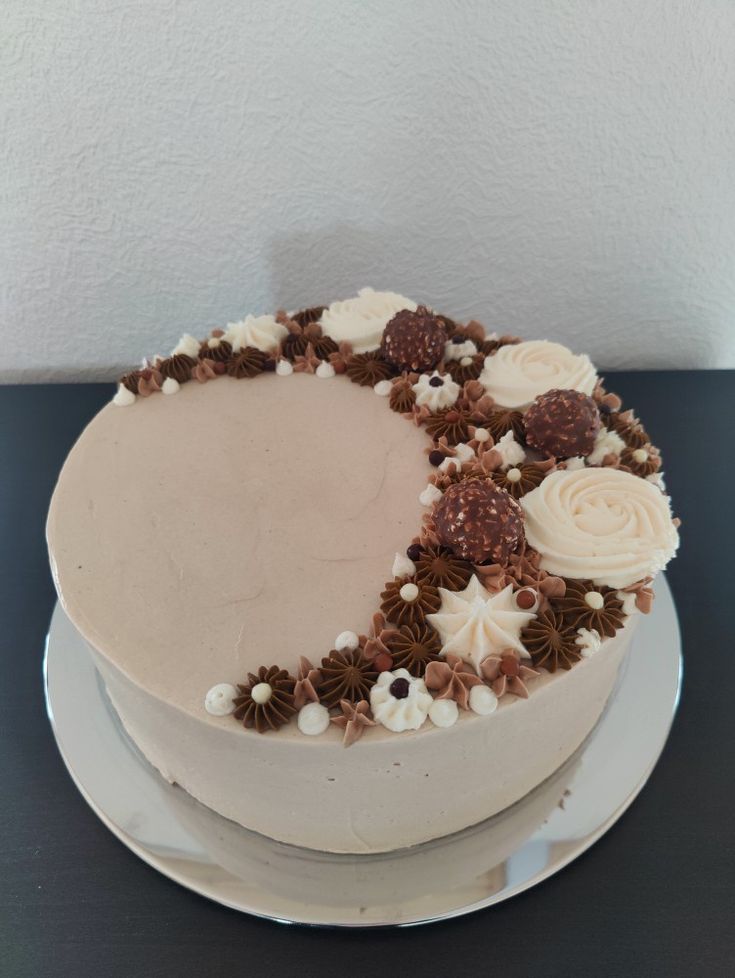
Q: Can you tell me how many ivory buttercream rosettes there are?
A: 3